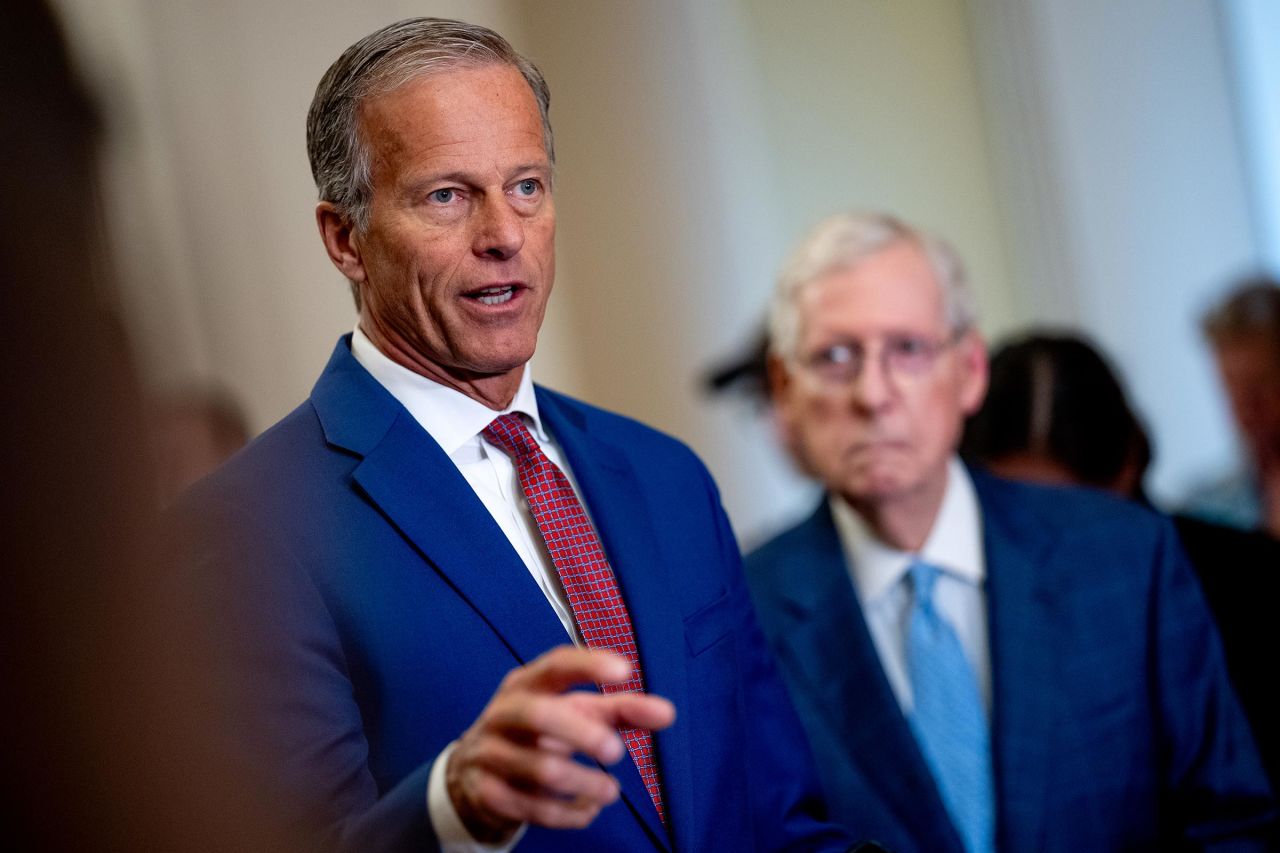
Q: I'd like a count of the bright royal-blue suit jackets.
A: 1